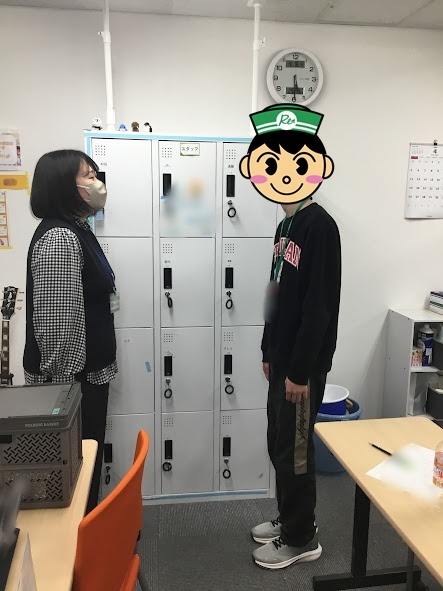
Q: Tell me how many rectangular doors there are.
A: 12